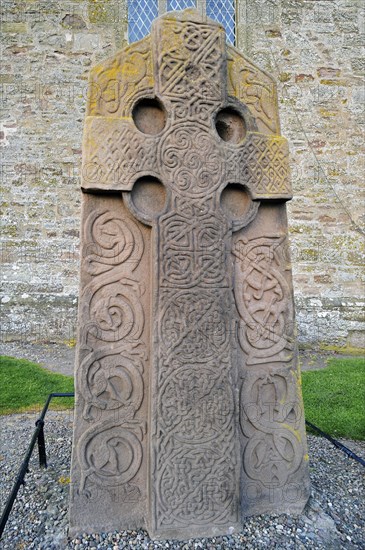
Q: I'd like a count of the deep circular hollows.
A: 4